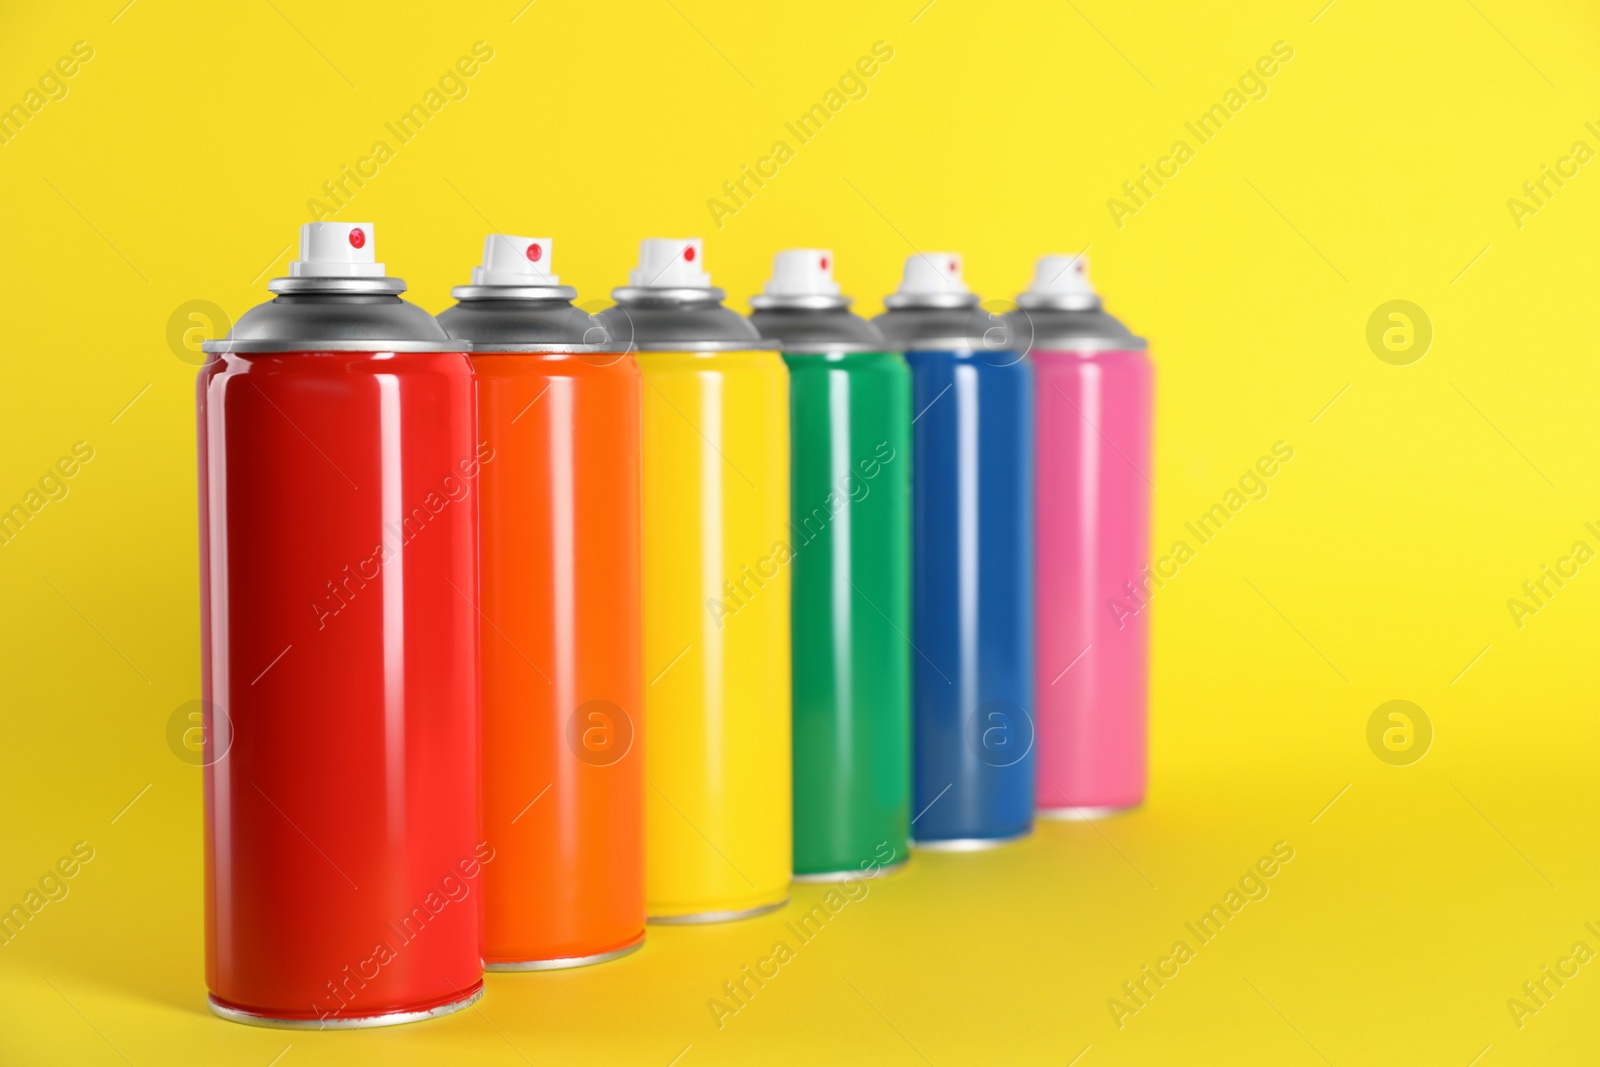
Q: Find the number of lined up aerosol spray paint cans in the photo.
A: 6